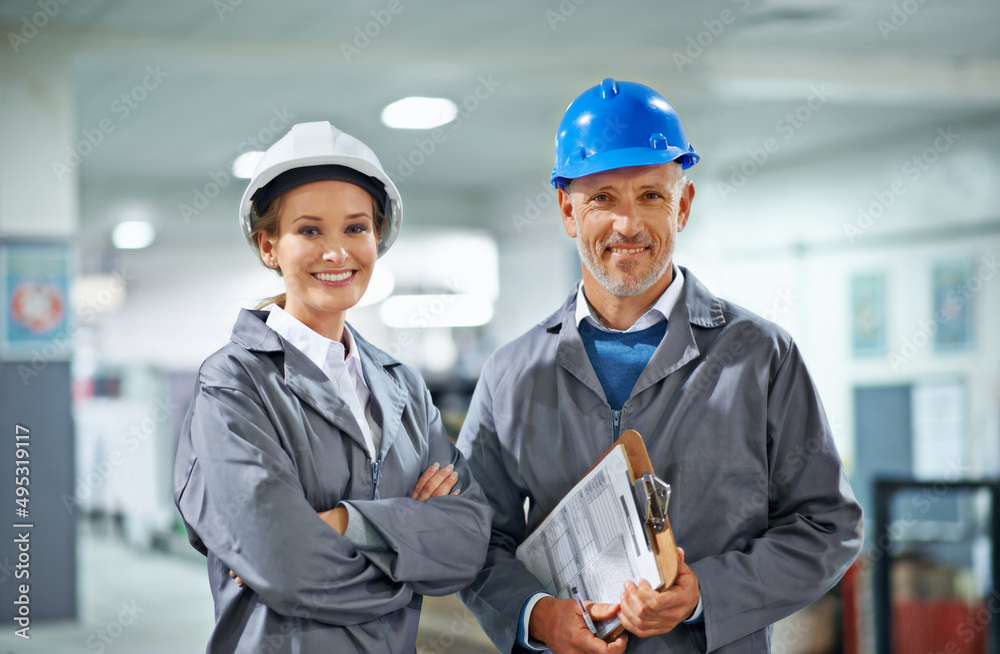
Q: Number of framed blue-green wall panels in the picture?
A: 3